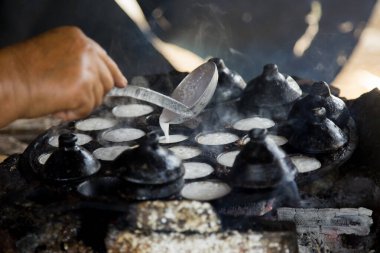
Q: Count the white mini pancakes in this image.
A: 15